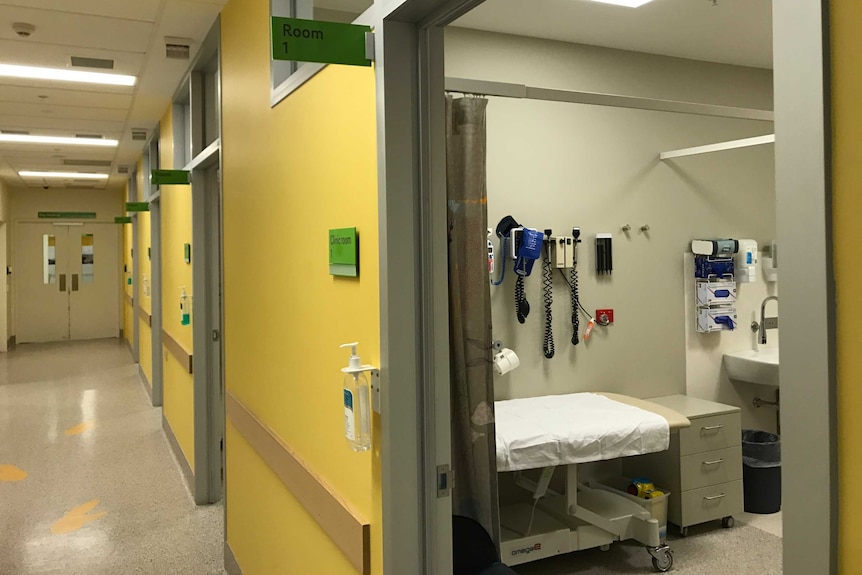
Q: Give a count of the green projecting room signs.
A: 4